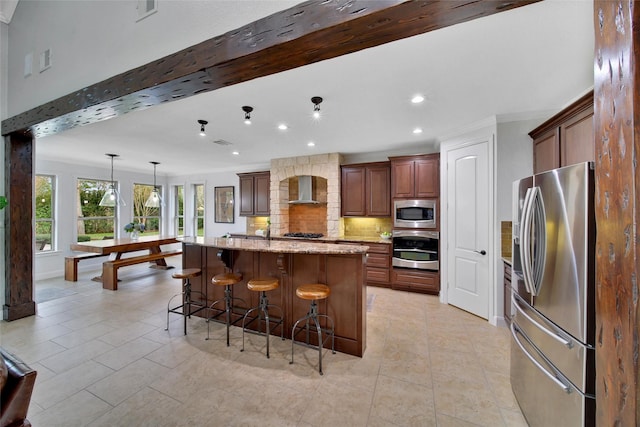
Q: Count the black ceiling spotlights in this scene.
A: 3